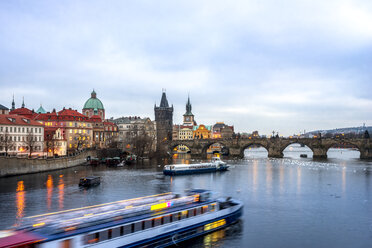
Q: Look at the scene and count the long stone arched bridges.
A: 1